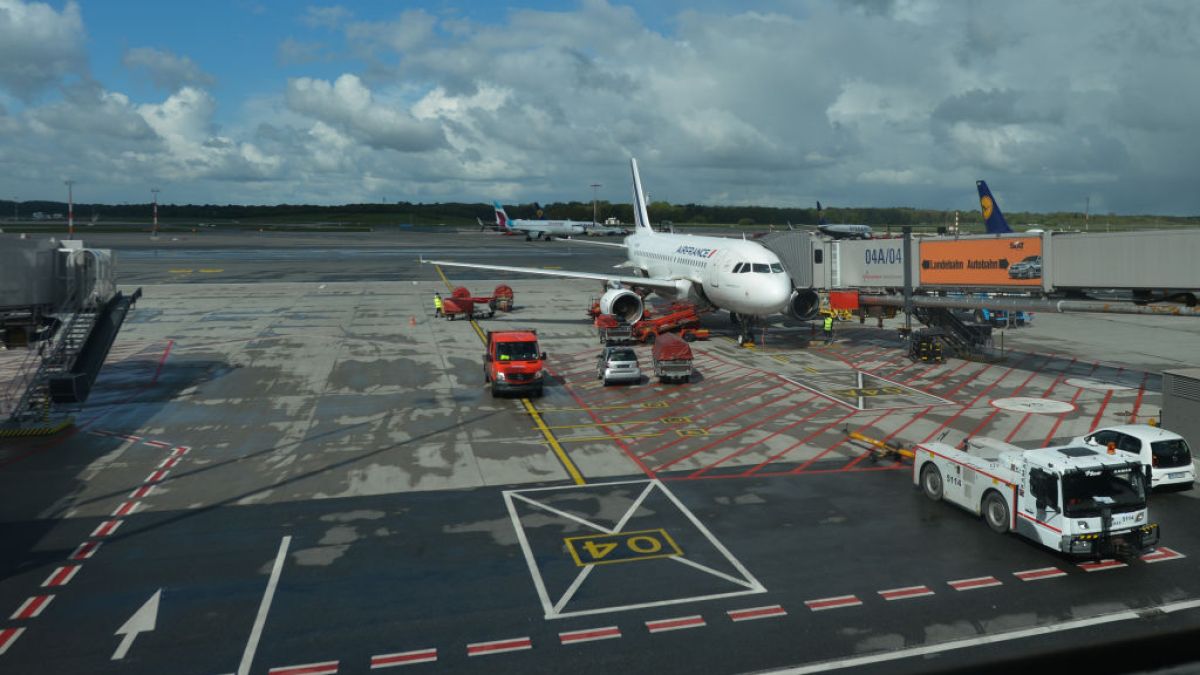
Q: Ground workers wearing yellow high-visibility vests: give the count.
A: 2